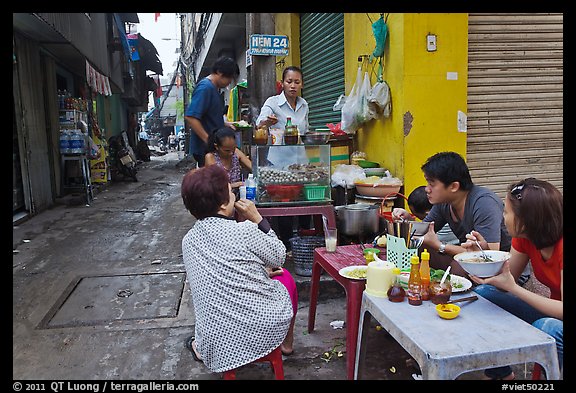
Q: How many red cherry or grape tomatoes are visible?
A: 0